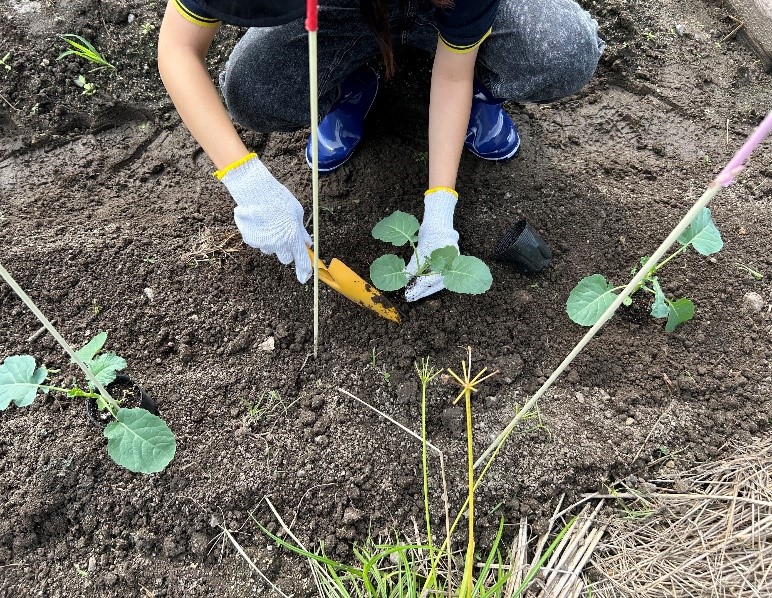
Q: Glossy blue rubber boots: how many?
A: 2